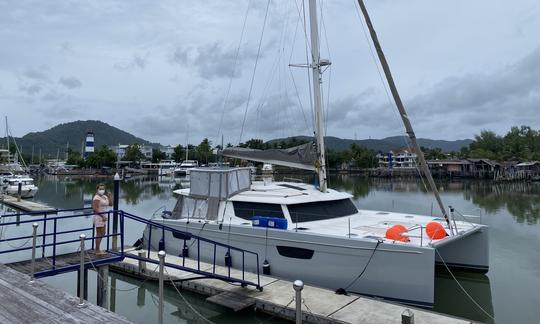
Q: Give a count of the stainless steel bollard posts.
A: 4